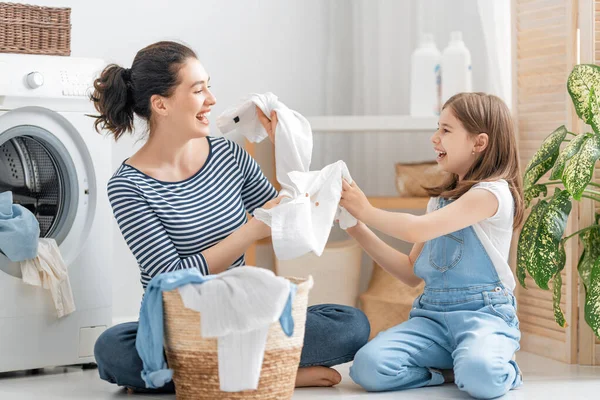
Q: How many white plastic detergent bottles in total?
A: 2